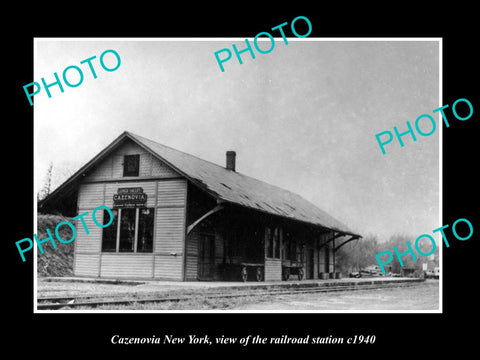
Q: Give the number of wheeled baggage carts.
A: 2